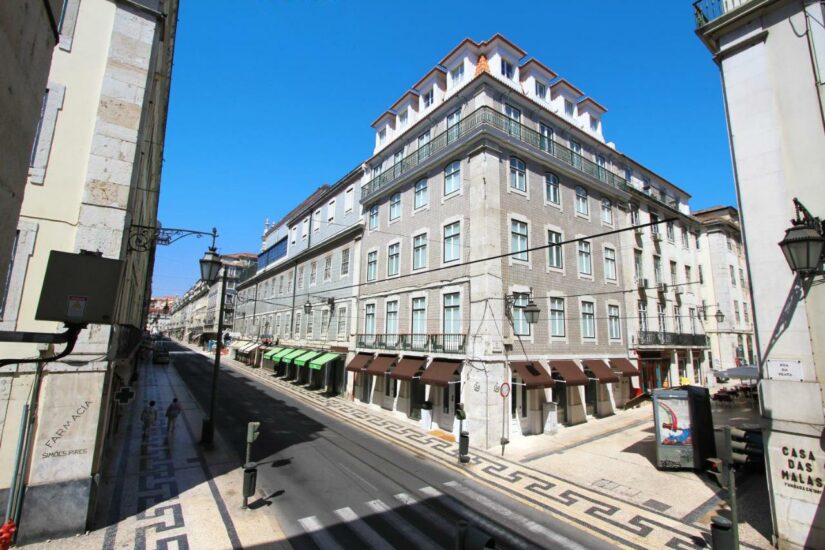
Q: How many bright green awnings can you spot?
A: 5